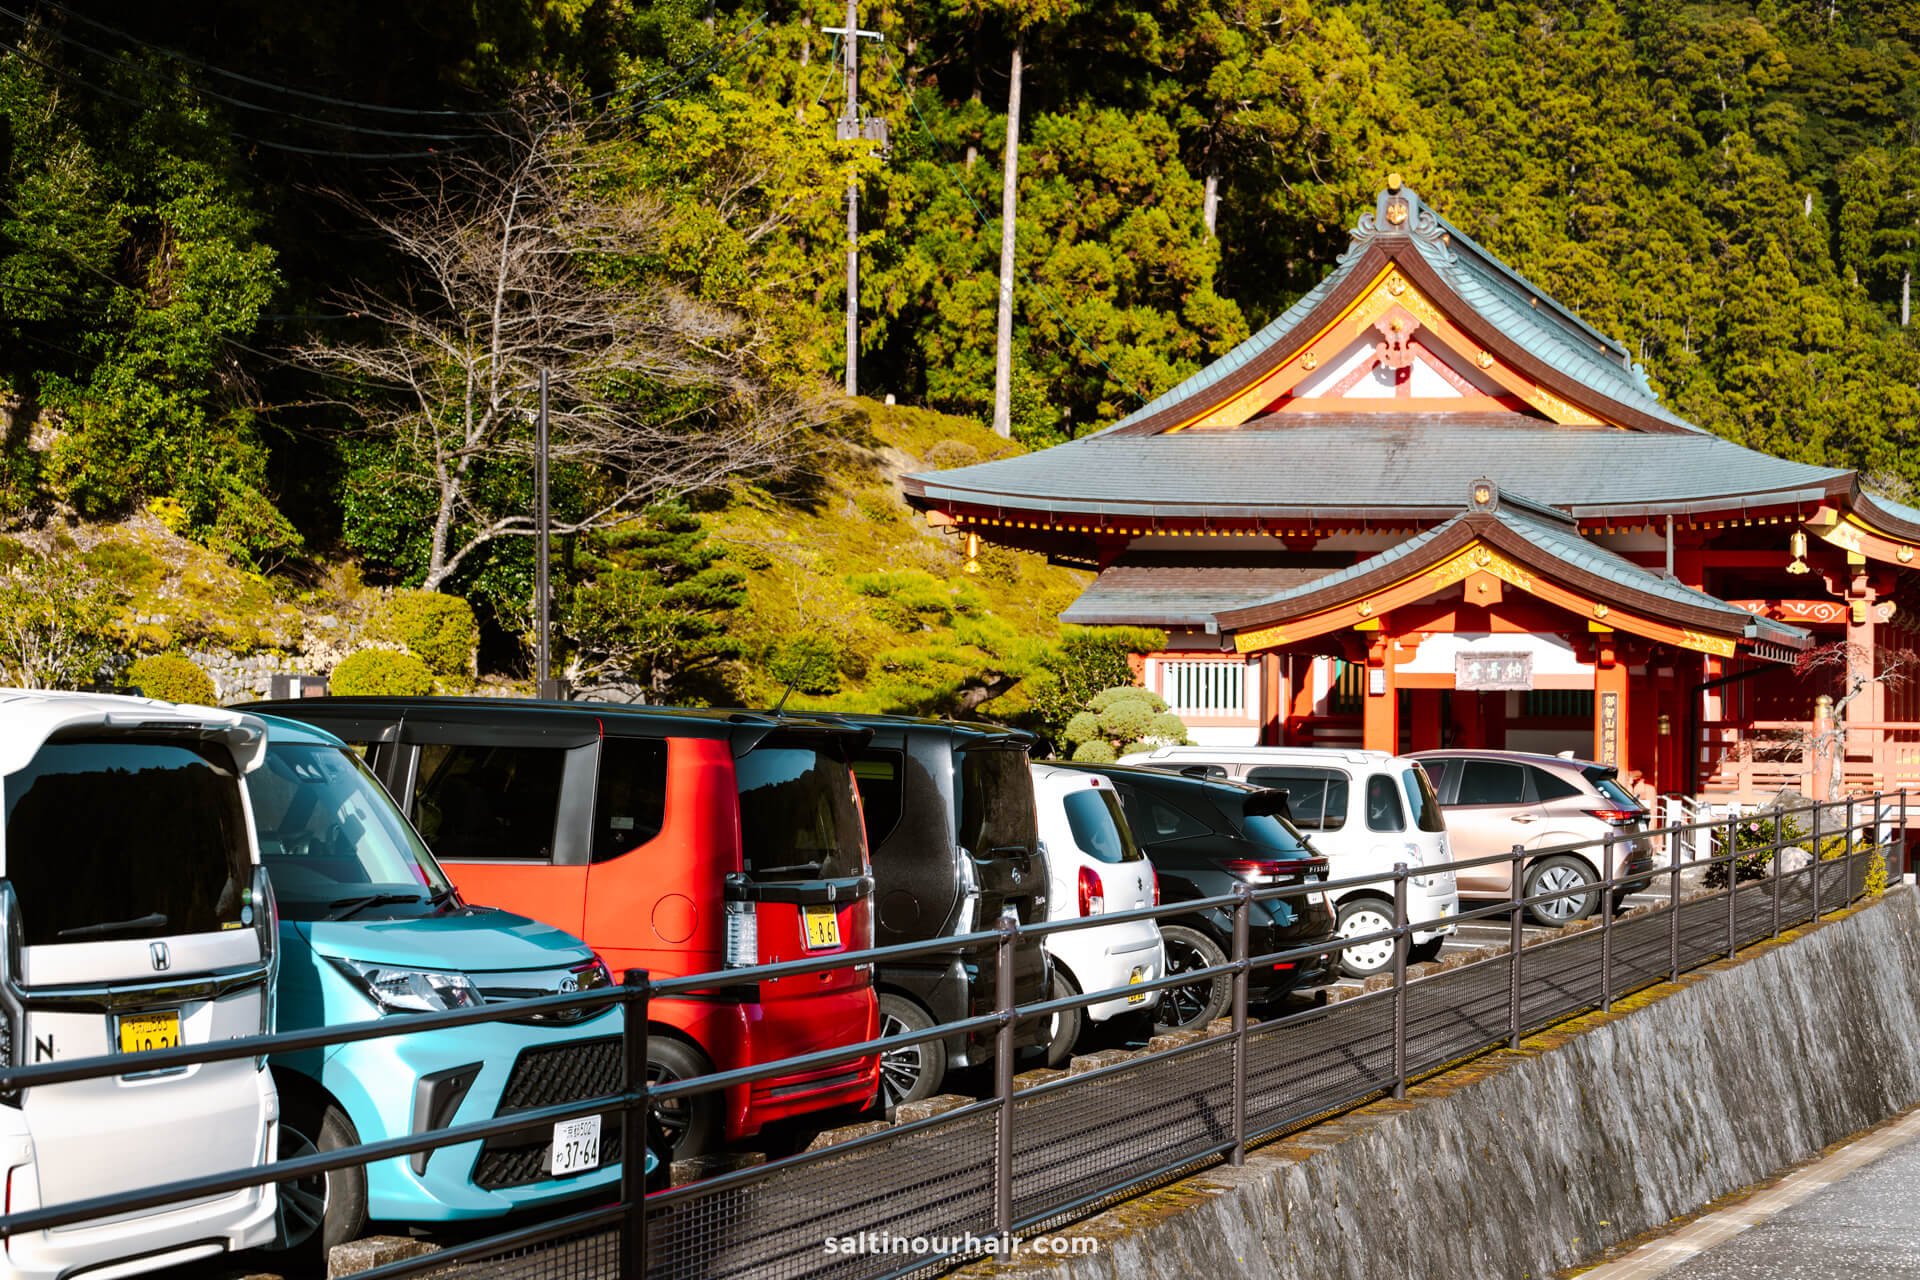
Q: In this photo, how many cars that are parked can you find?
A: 8